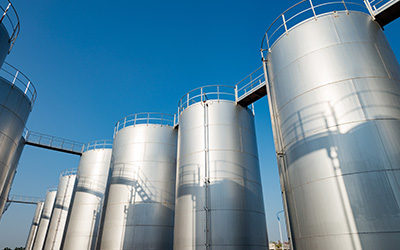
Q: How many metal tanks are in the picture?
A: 10